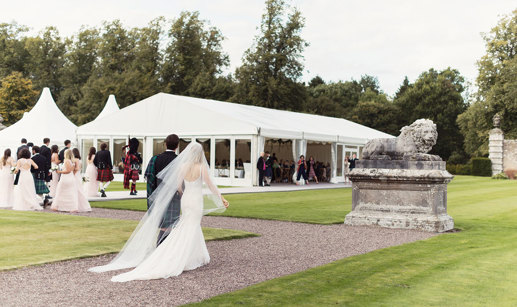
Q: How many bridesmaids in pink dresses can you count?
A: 6